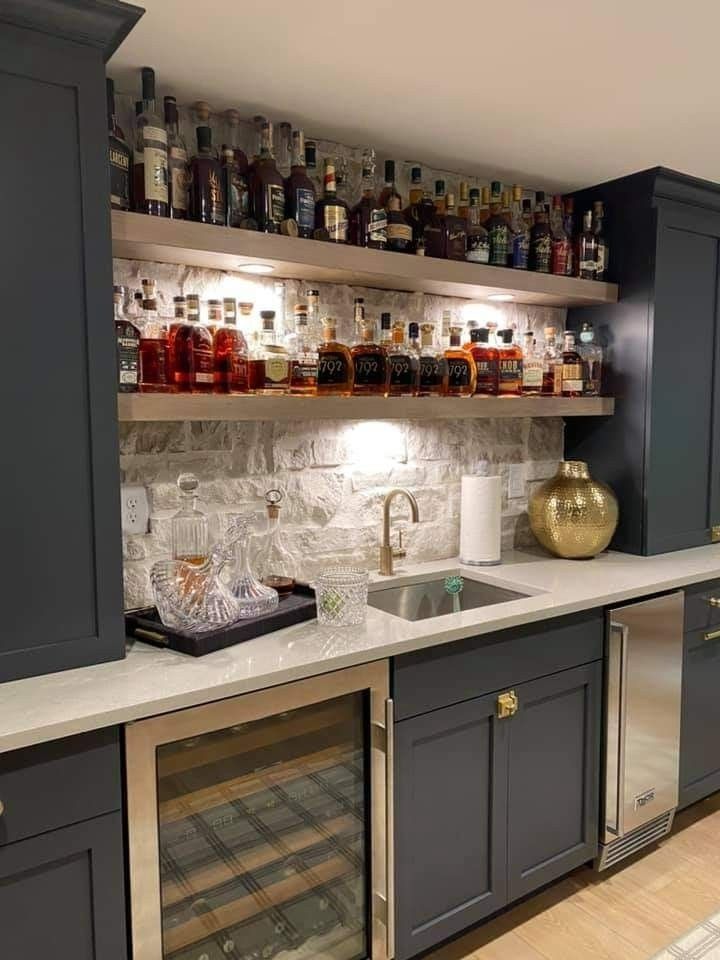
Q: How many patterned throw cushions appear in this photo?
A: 0